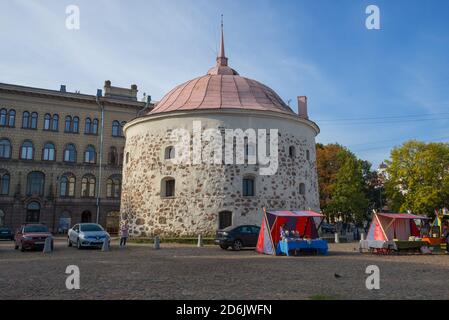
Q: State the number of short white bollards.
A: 6